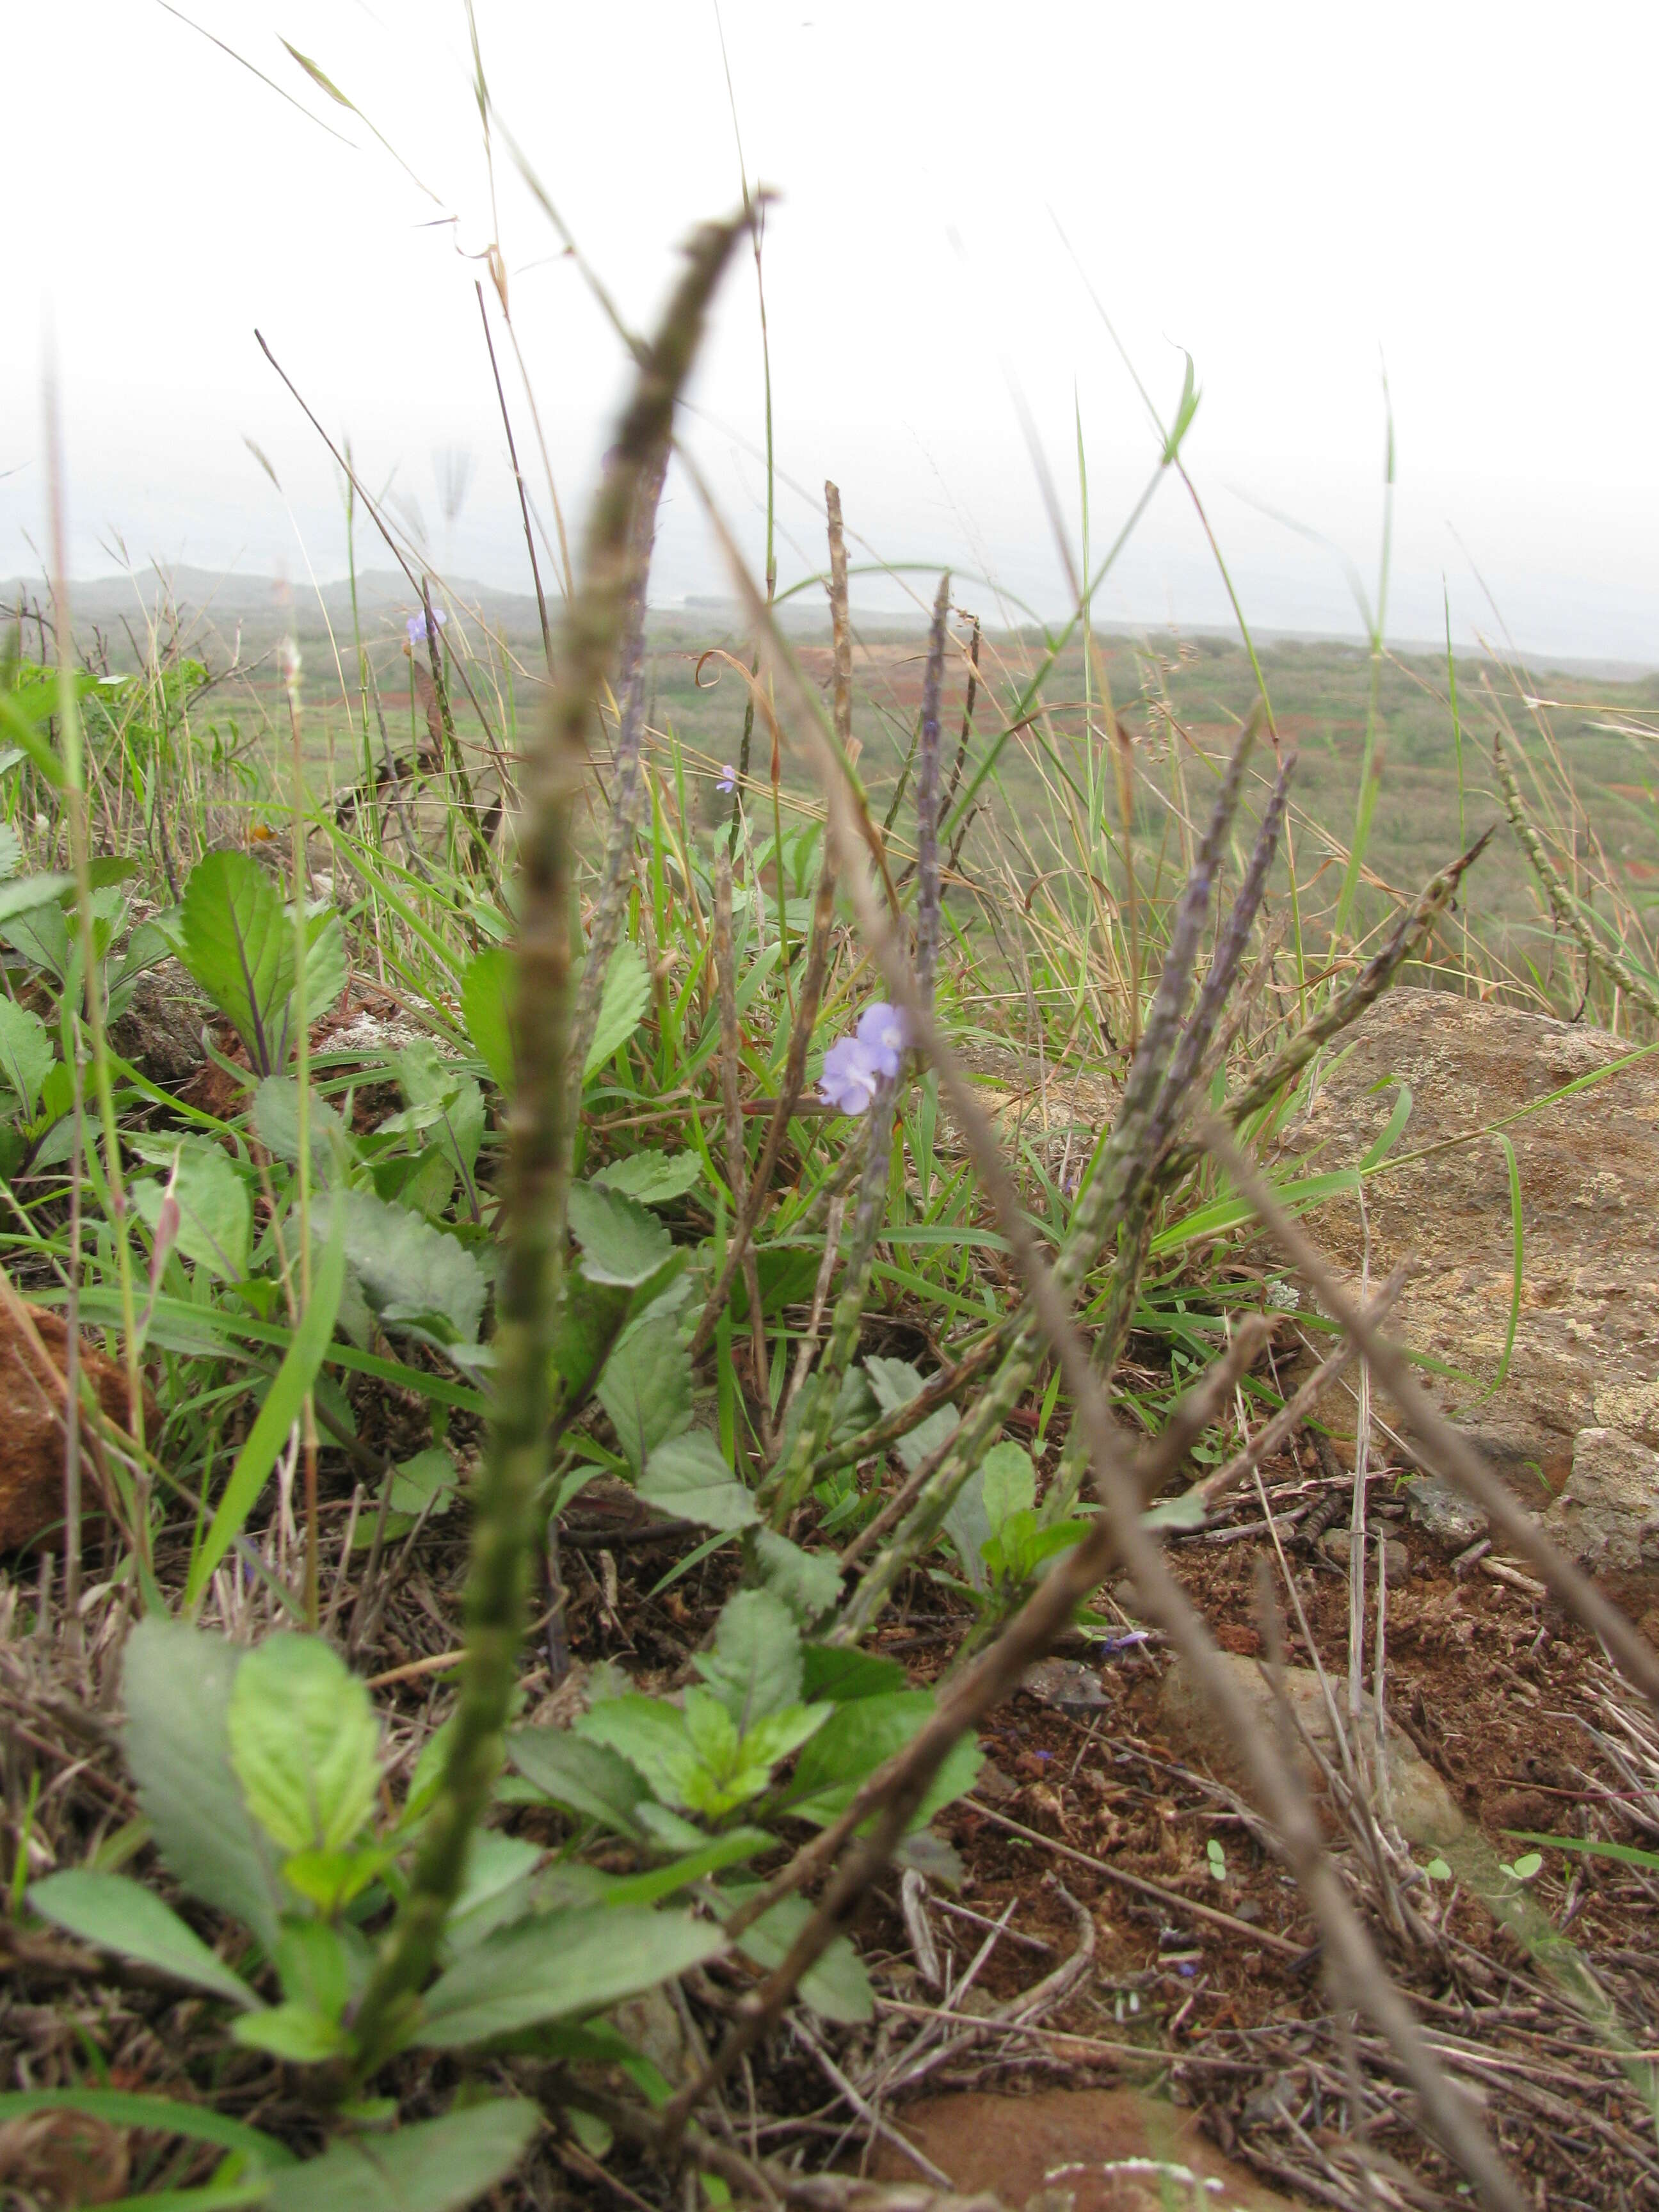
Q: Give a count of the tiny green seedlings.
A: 3